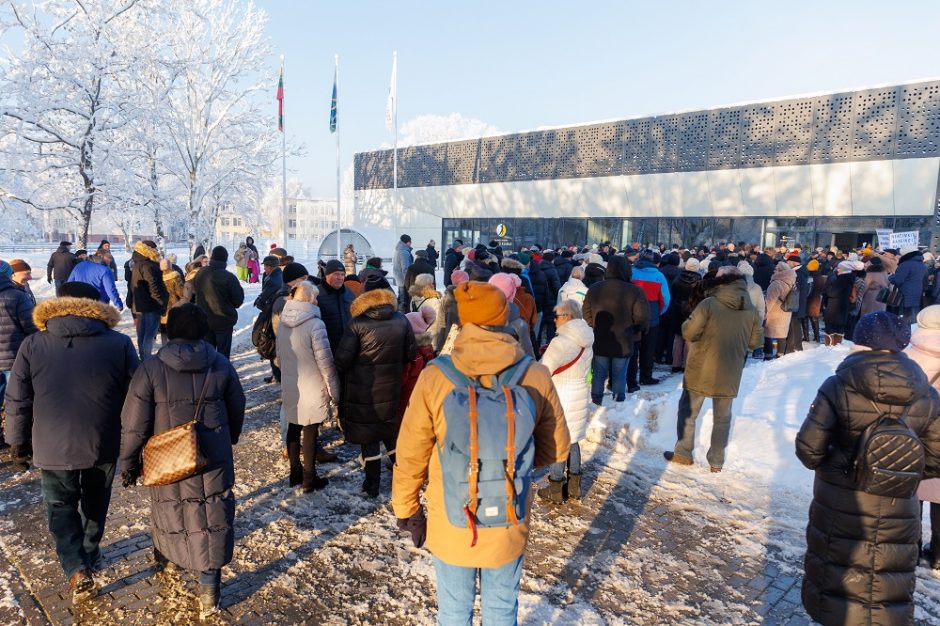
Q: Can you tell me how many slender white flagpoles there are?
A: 3